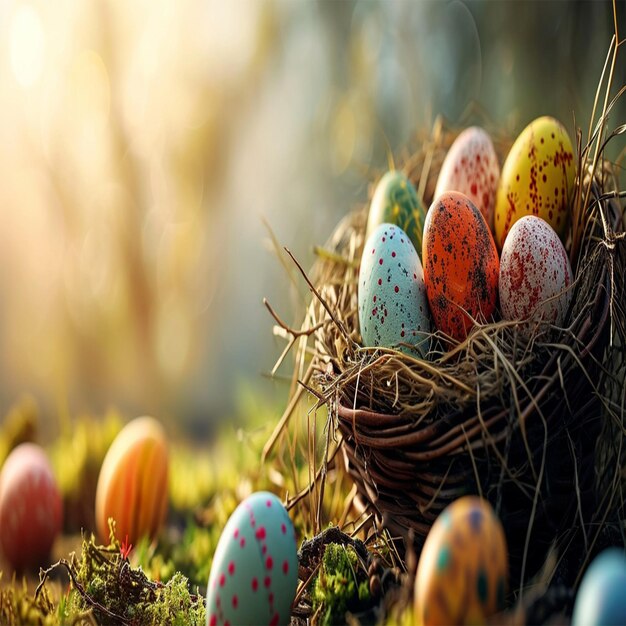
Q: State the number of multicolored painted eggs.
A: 11